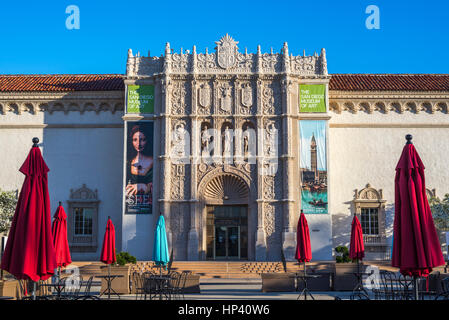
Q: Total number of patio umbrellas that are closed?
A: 7